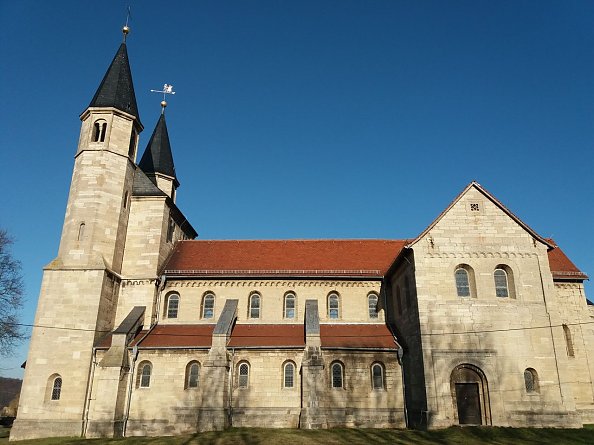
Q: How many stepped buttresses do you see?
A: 3